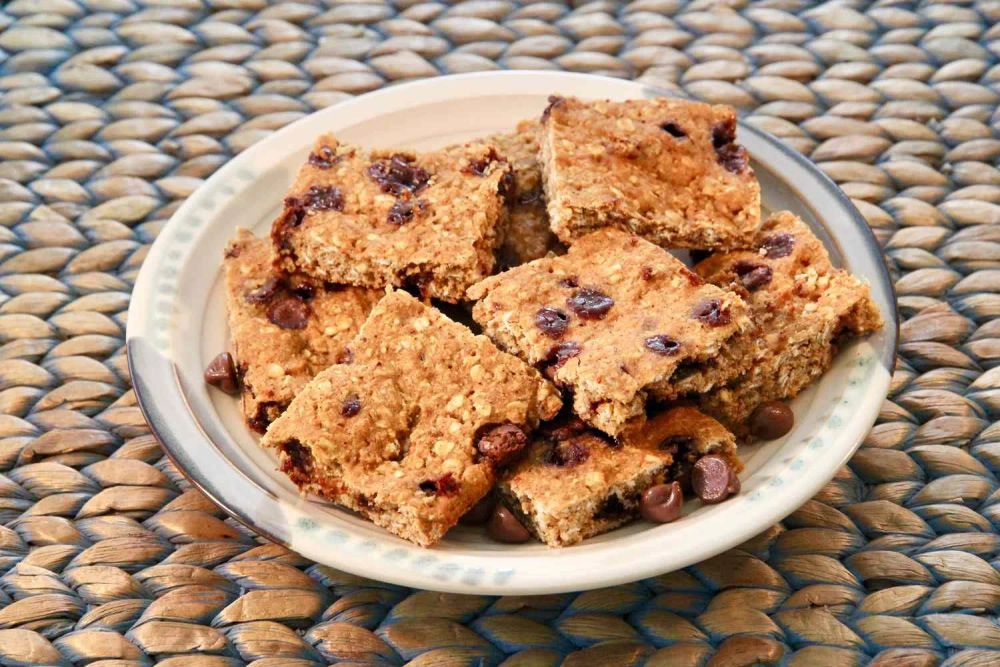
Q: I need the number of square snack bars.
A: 8